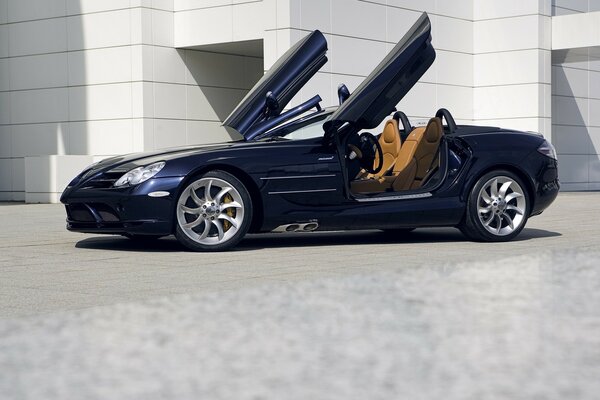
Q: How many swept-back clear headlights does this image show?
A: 1